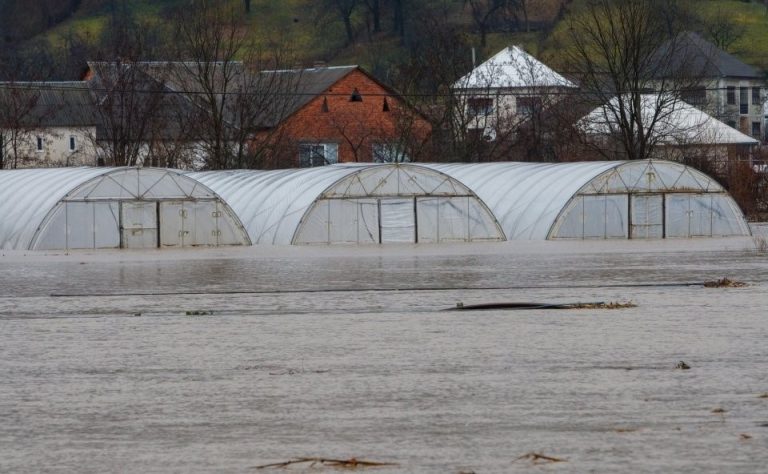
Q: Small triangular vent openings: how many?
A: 3